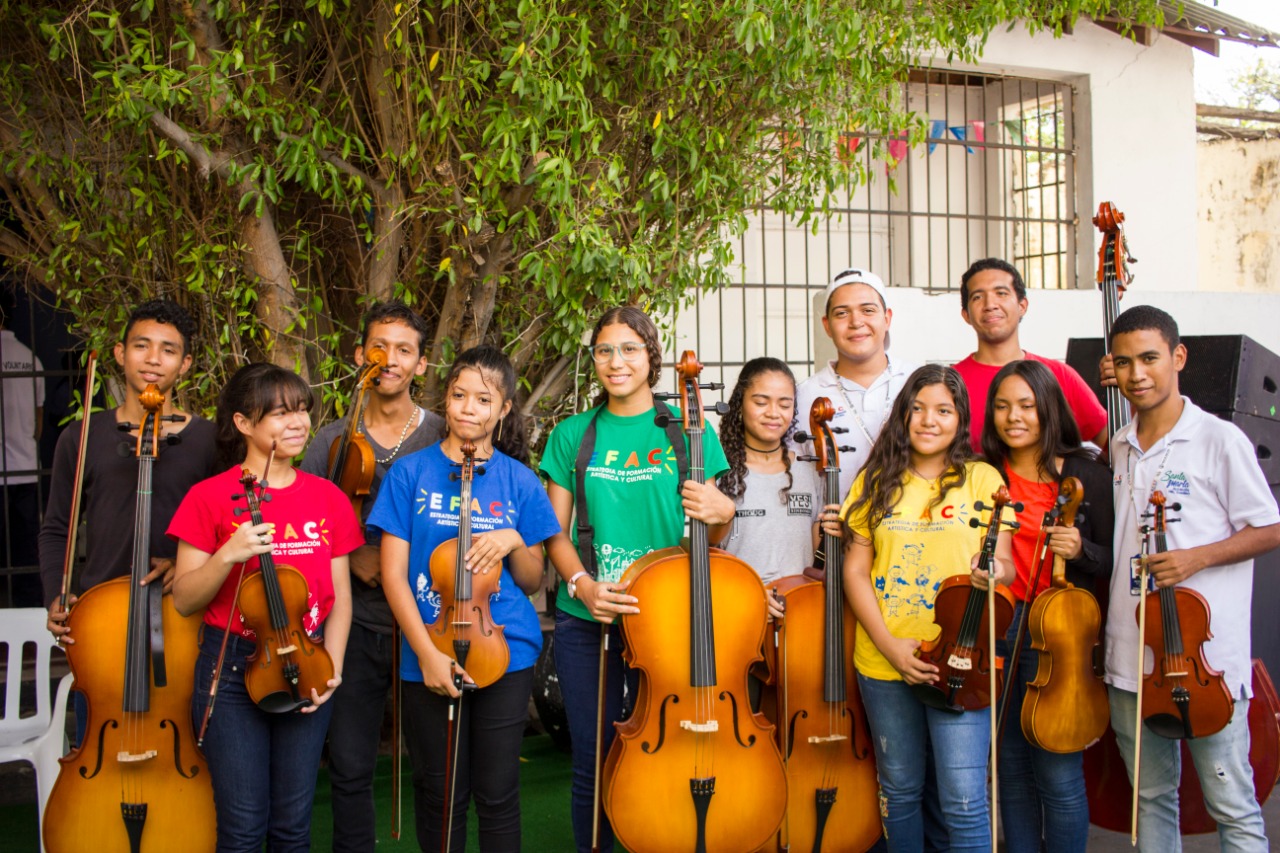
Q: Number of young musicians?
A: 11